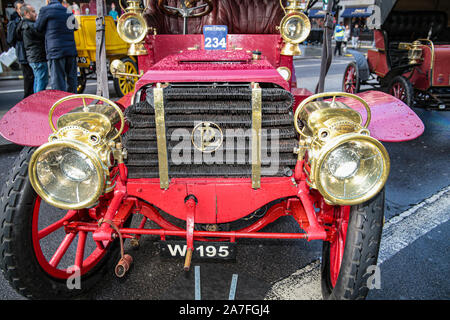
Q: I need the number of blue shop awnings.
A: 2